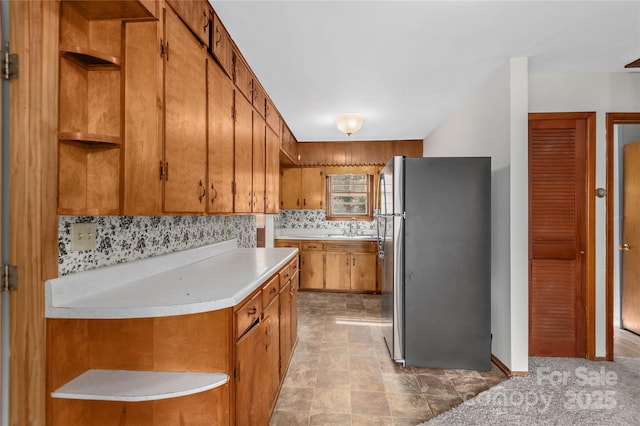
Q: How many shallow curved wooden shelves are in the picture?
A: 2